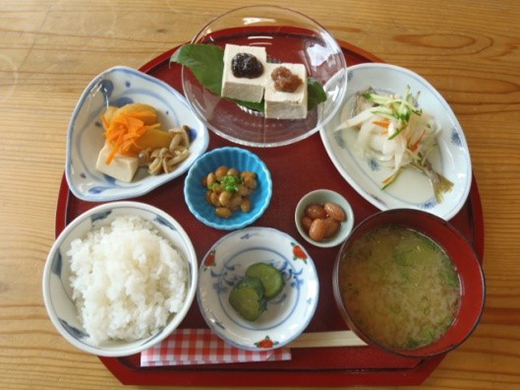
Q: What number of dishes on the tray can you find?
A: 8